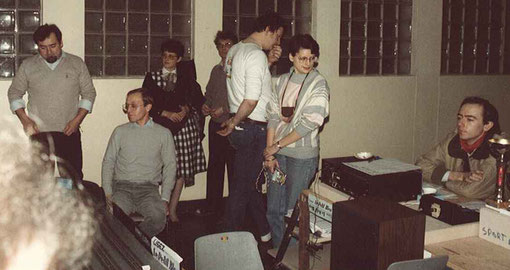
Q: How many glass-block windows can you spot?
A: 5